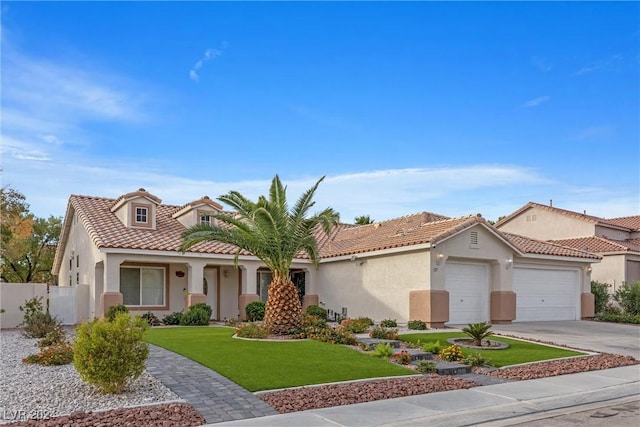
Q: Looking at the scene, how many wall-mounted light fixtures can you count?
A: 4